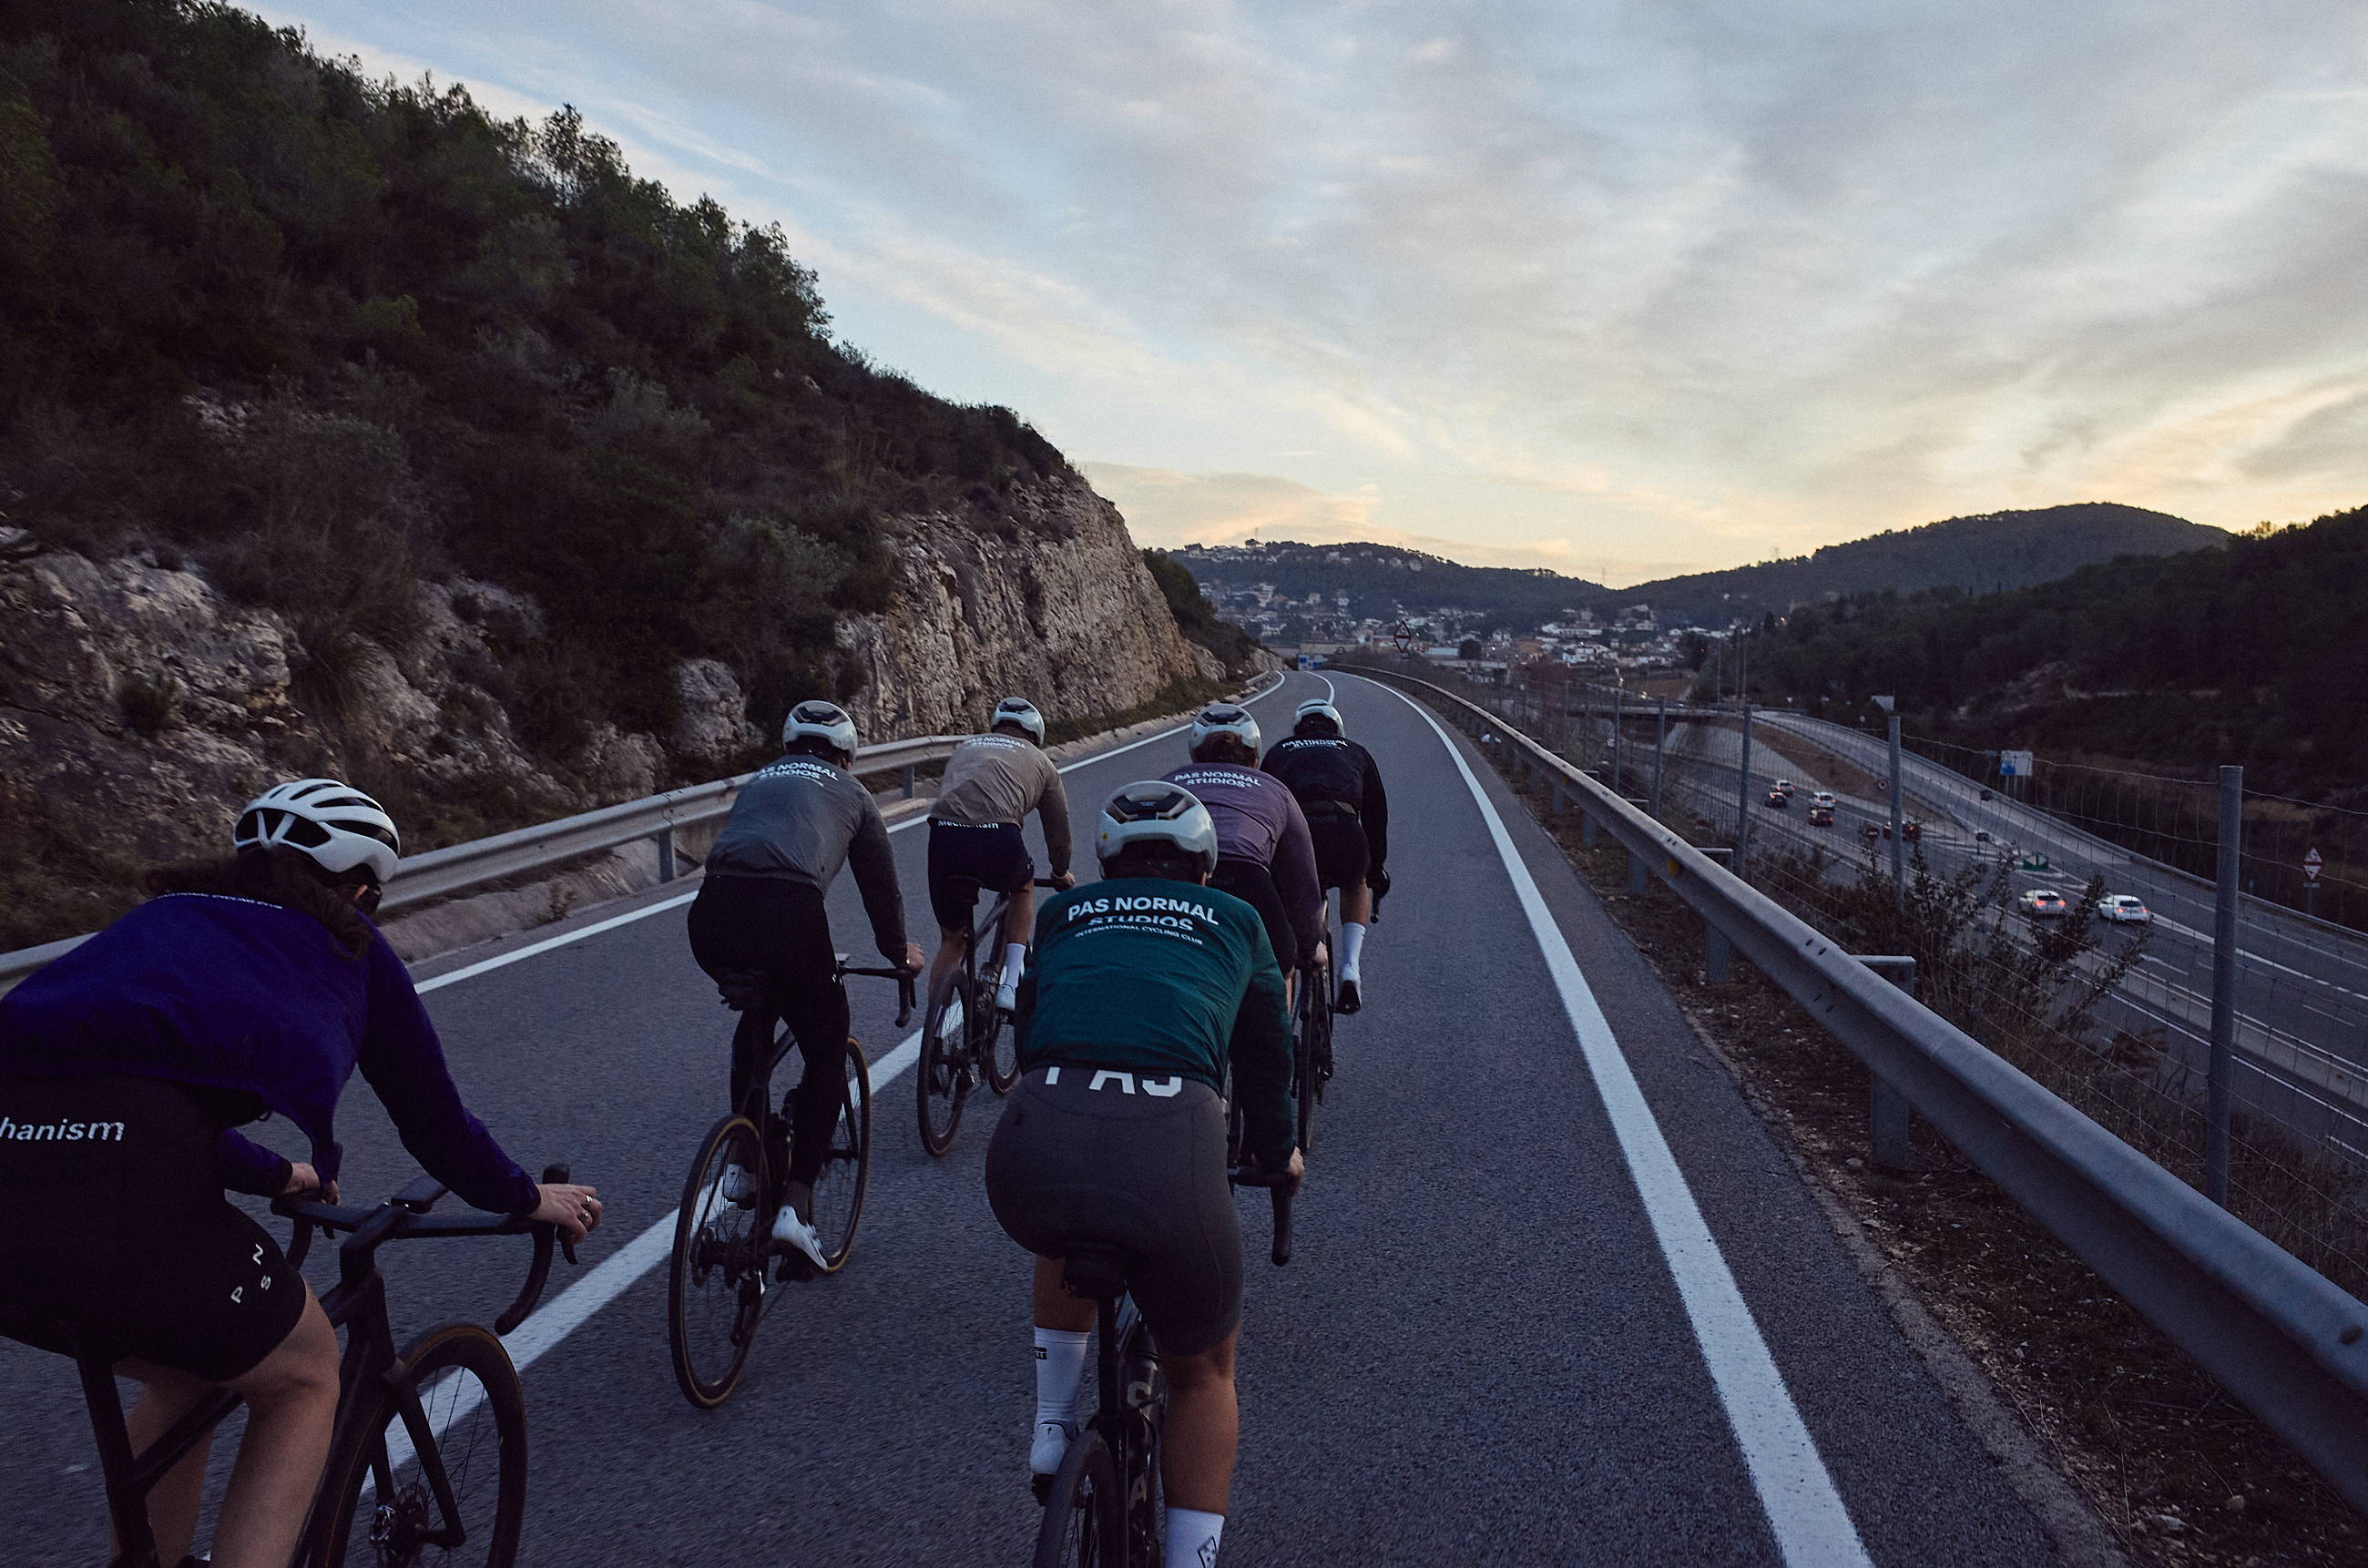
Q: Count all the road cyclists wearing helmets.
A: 6